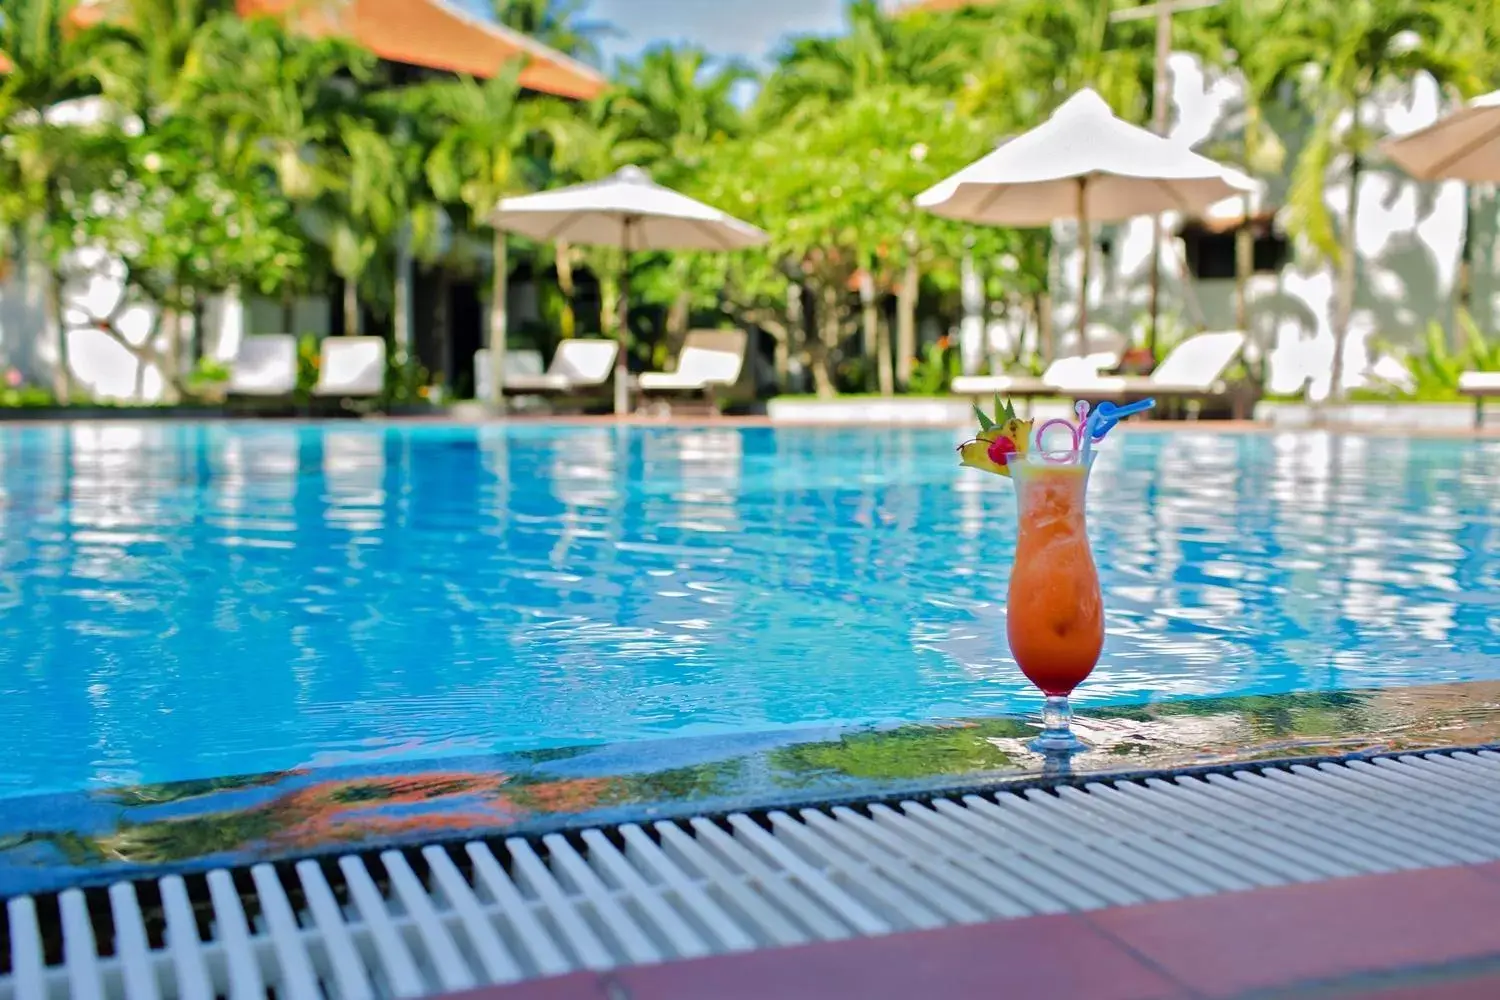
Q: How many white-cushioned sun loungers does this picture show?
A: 7